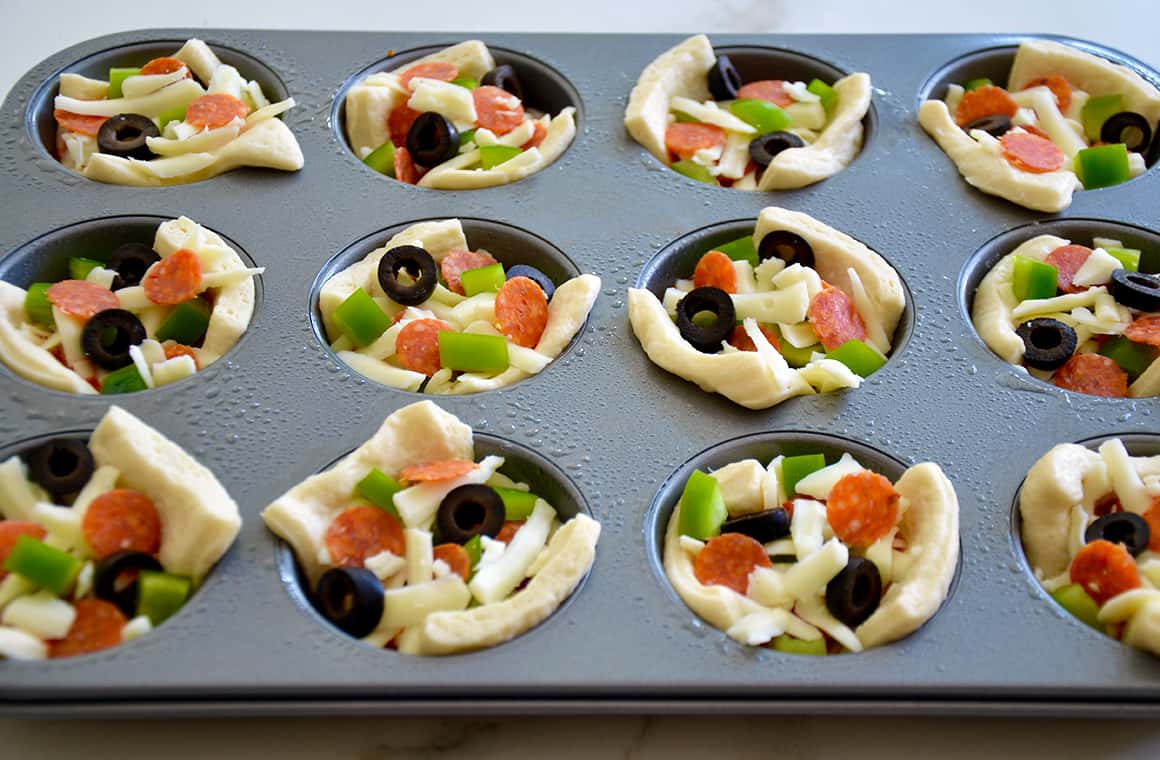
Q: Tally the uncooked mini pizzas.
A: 12